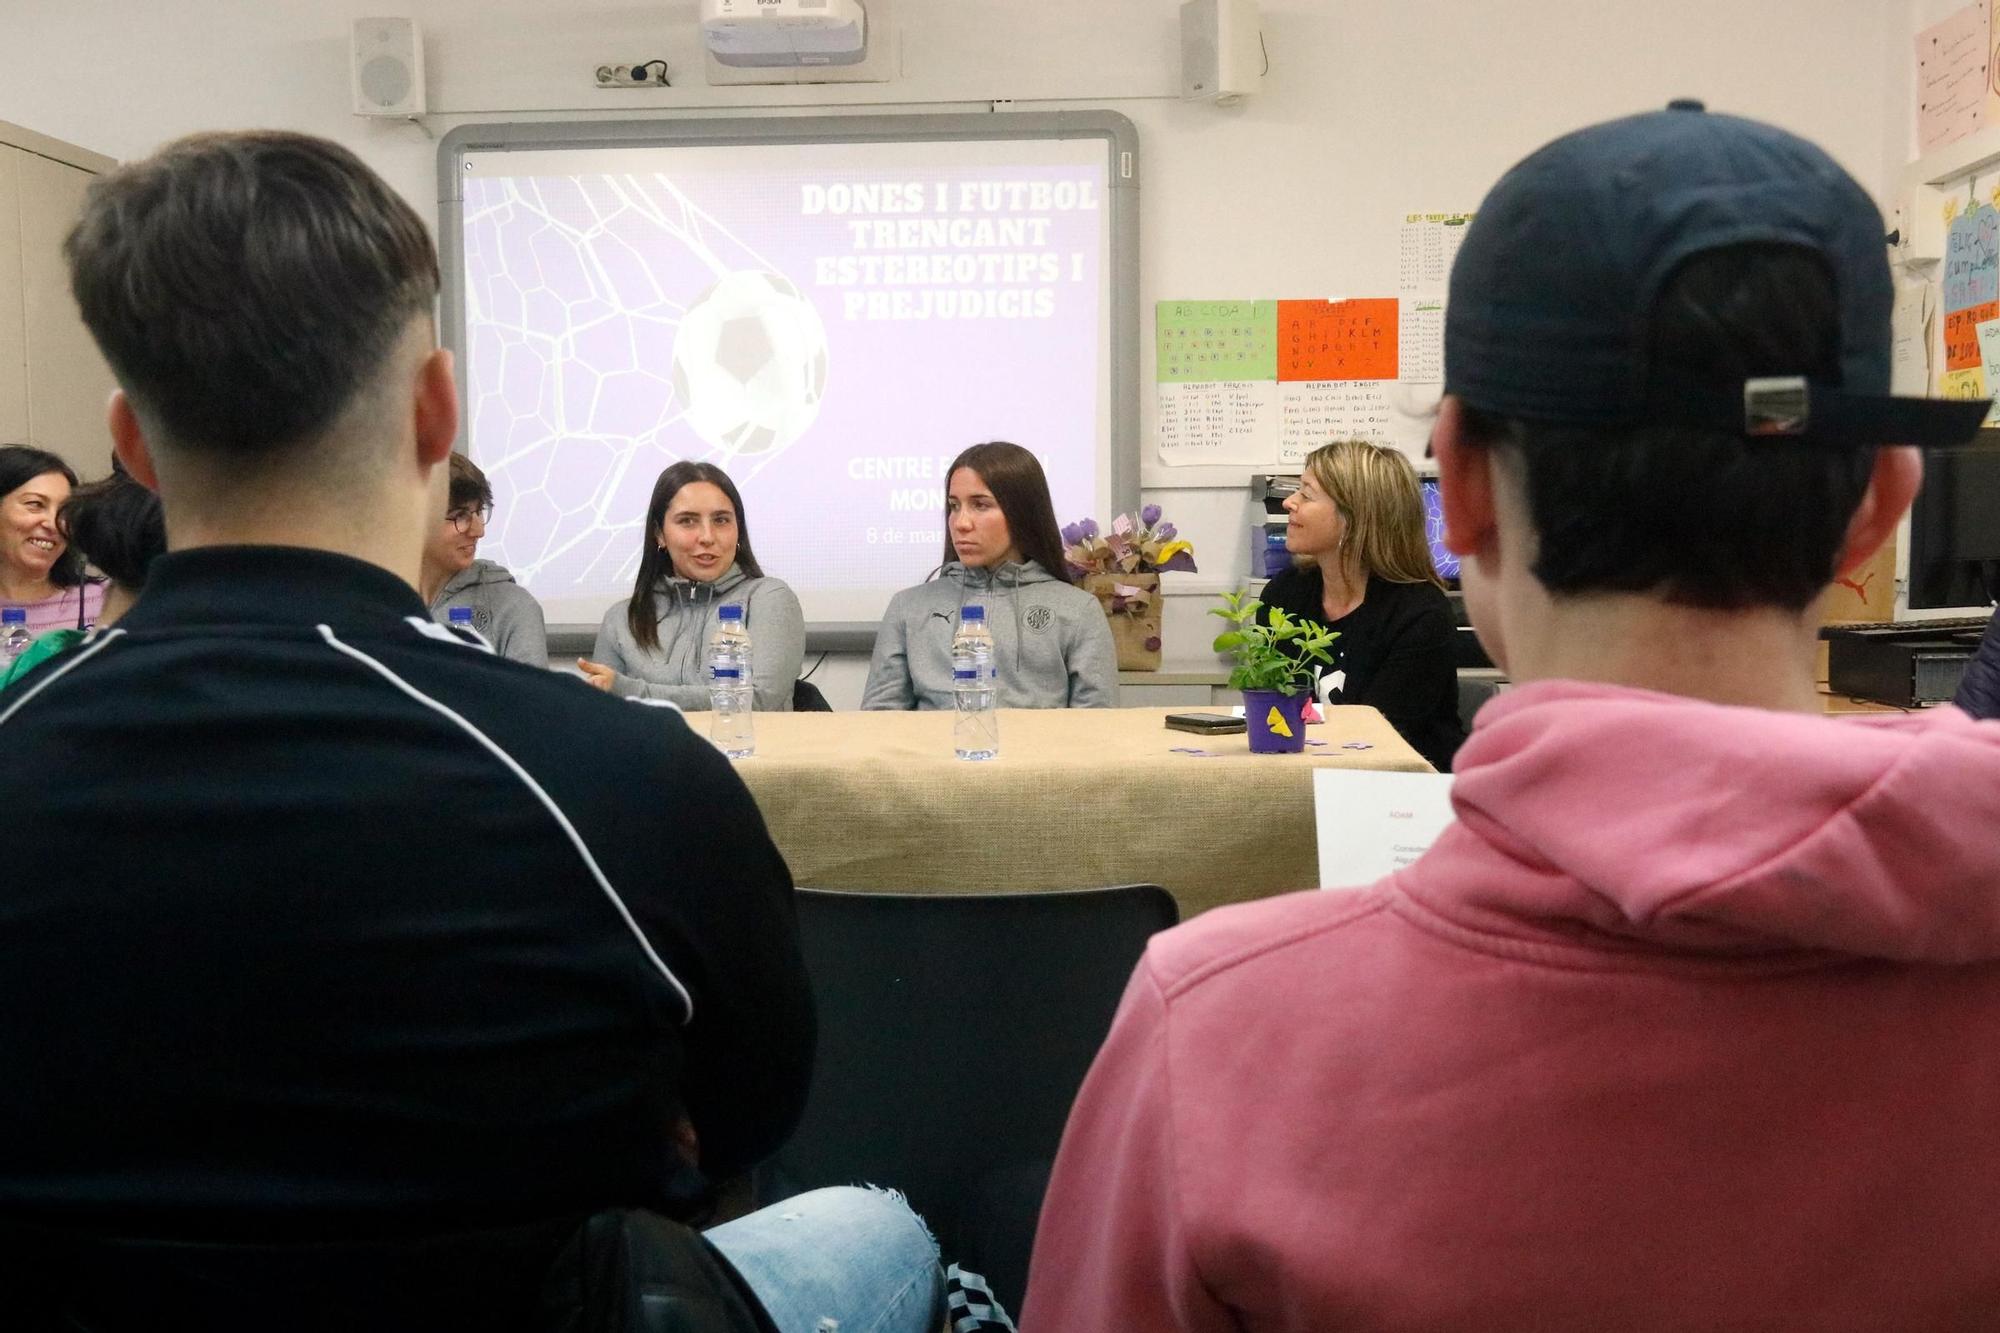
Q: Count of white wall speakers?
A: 2